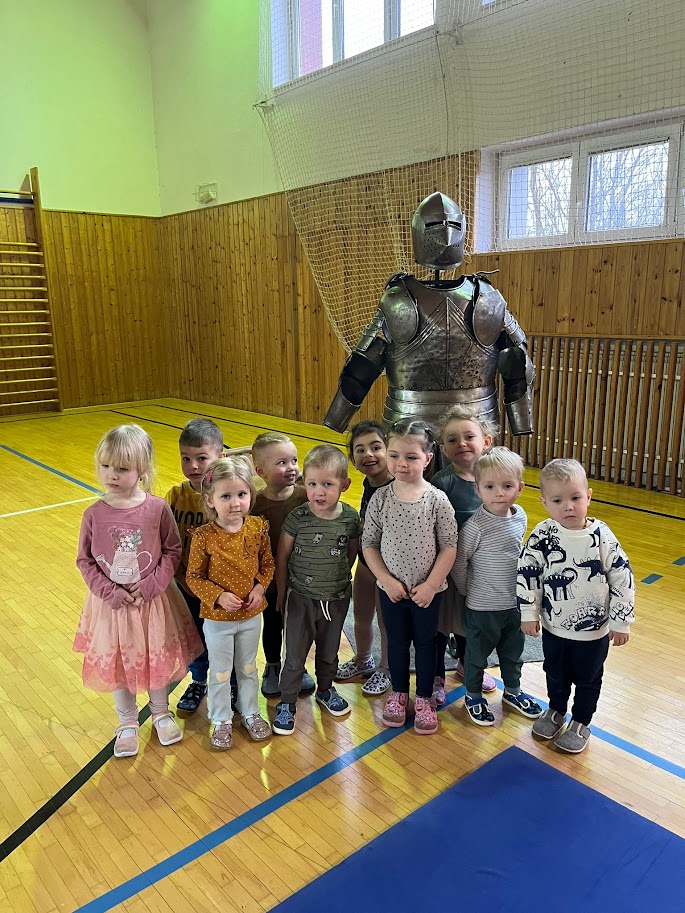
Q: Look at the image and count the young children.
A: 10